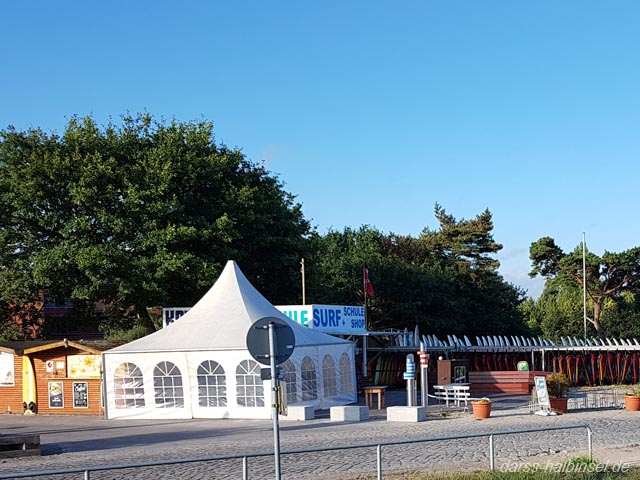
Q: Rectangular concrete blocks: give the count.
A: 3